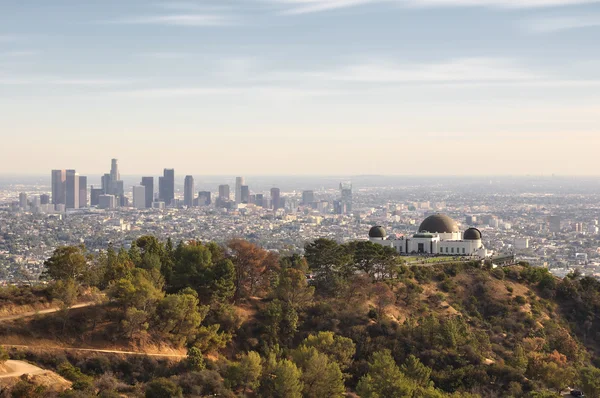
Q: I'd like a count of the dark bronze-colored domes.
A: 3